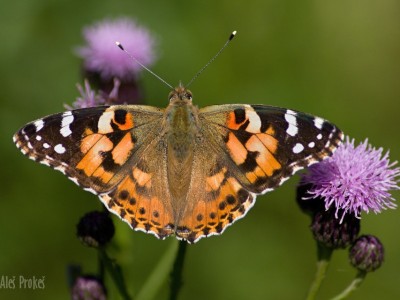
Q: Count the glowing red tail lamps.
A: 0